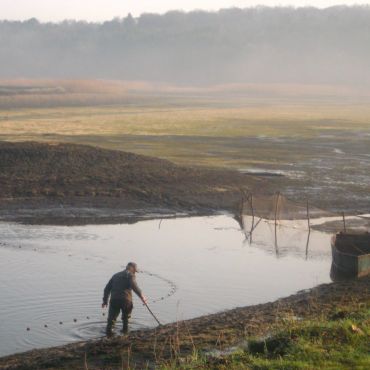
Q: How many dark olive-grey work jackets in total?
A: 1